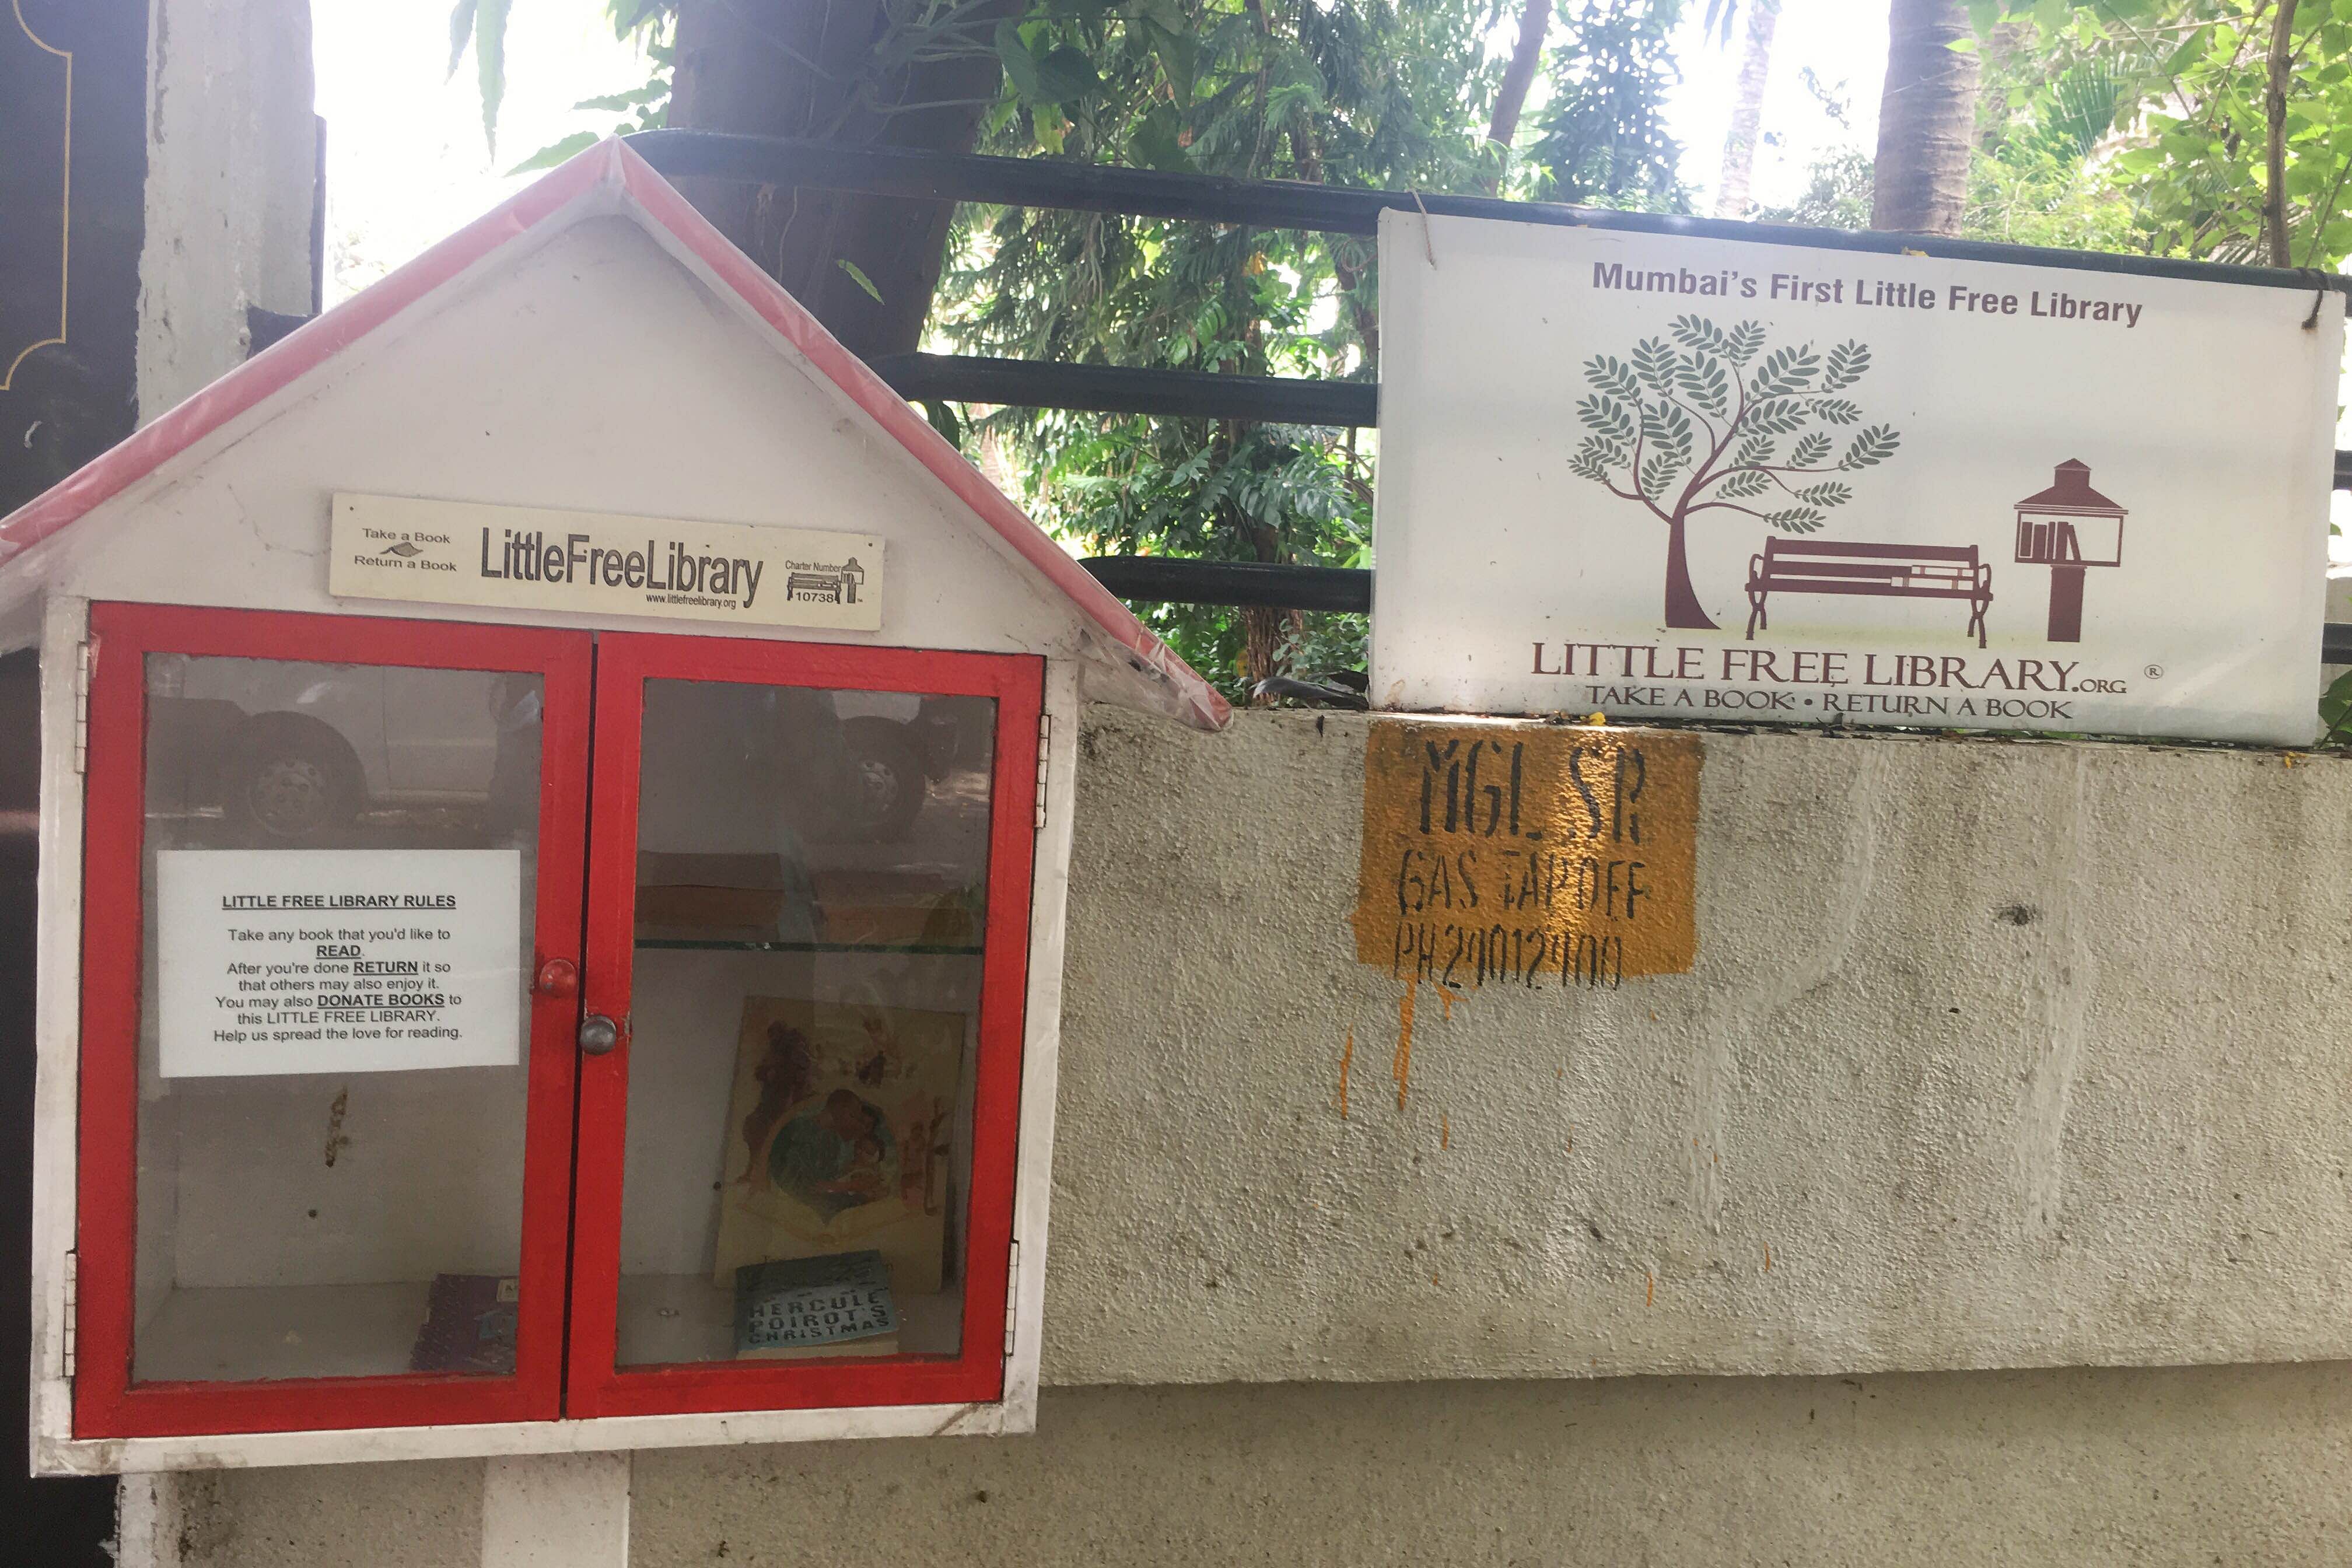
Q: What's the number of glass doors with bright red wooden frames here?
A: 2